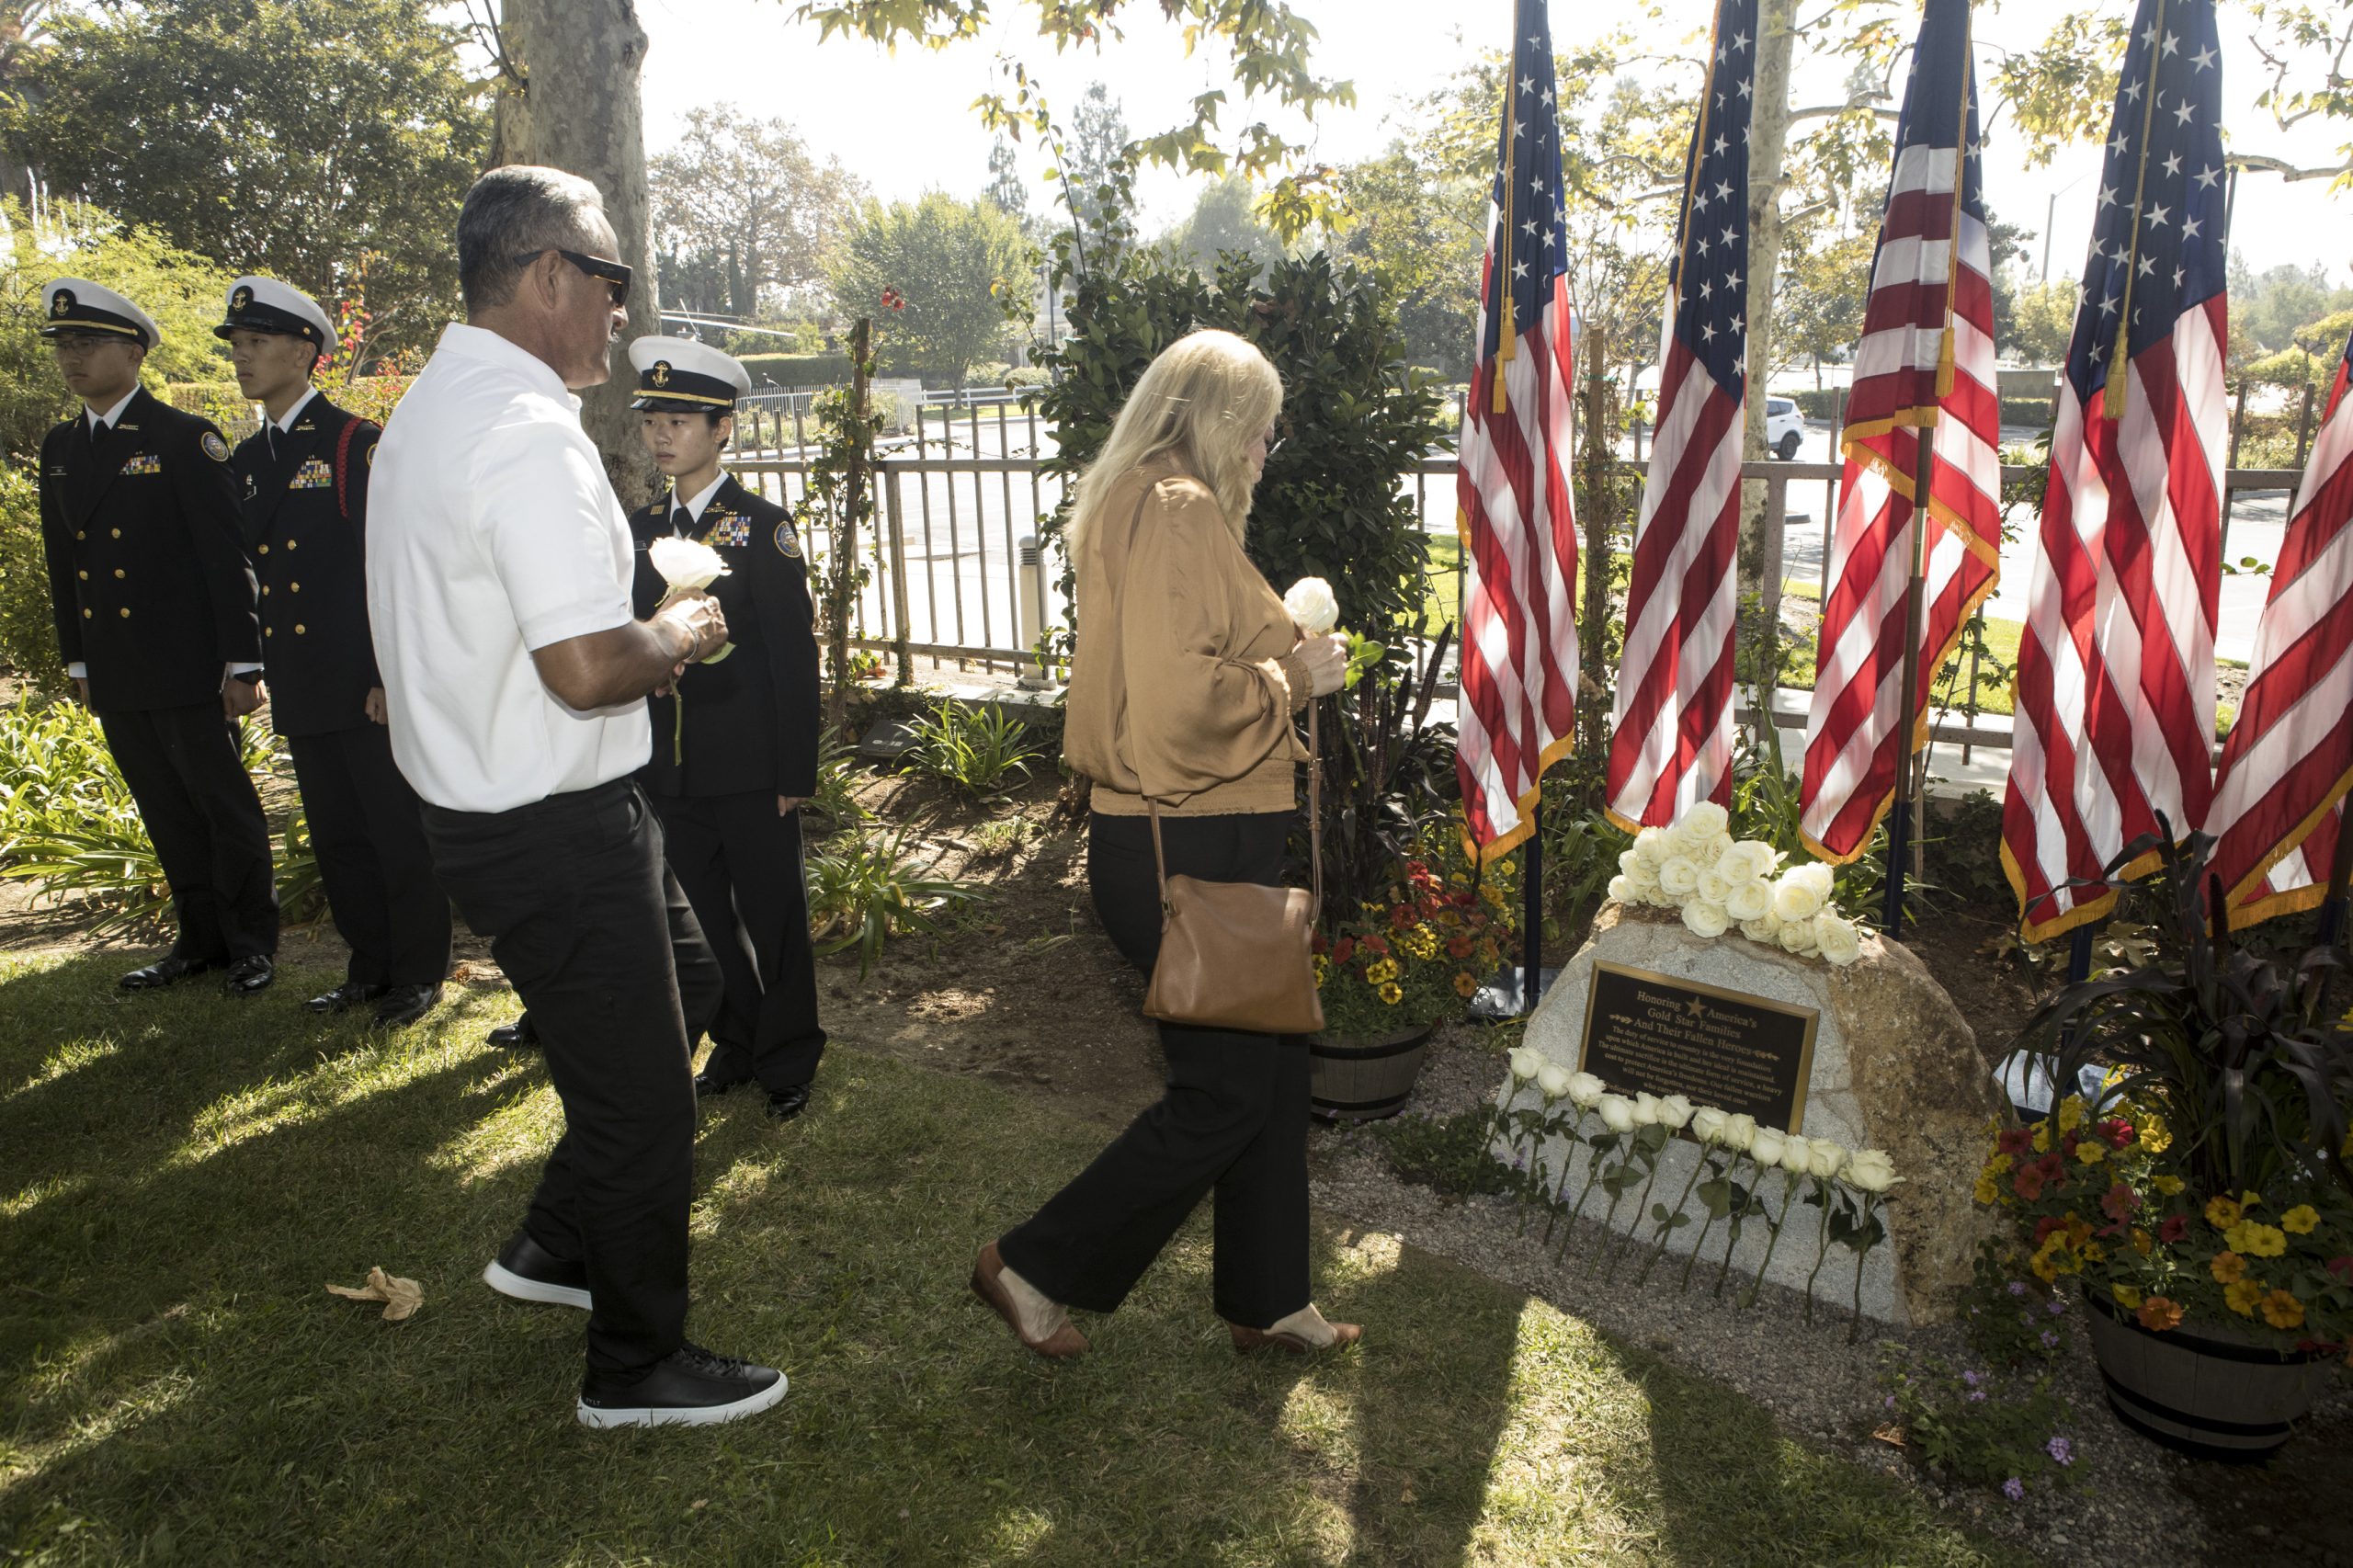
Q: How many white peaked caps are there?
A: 3